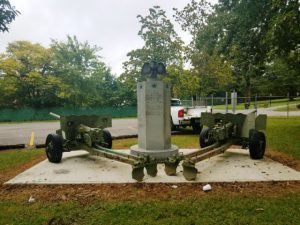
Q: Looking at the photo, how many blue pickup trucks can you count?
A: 0